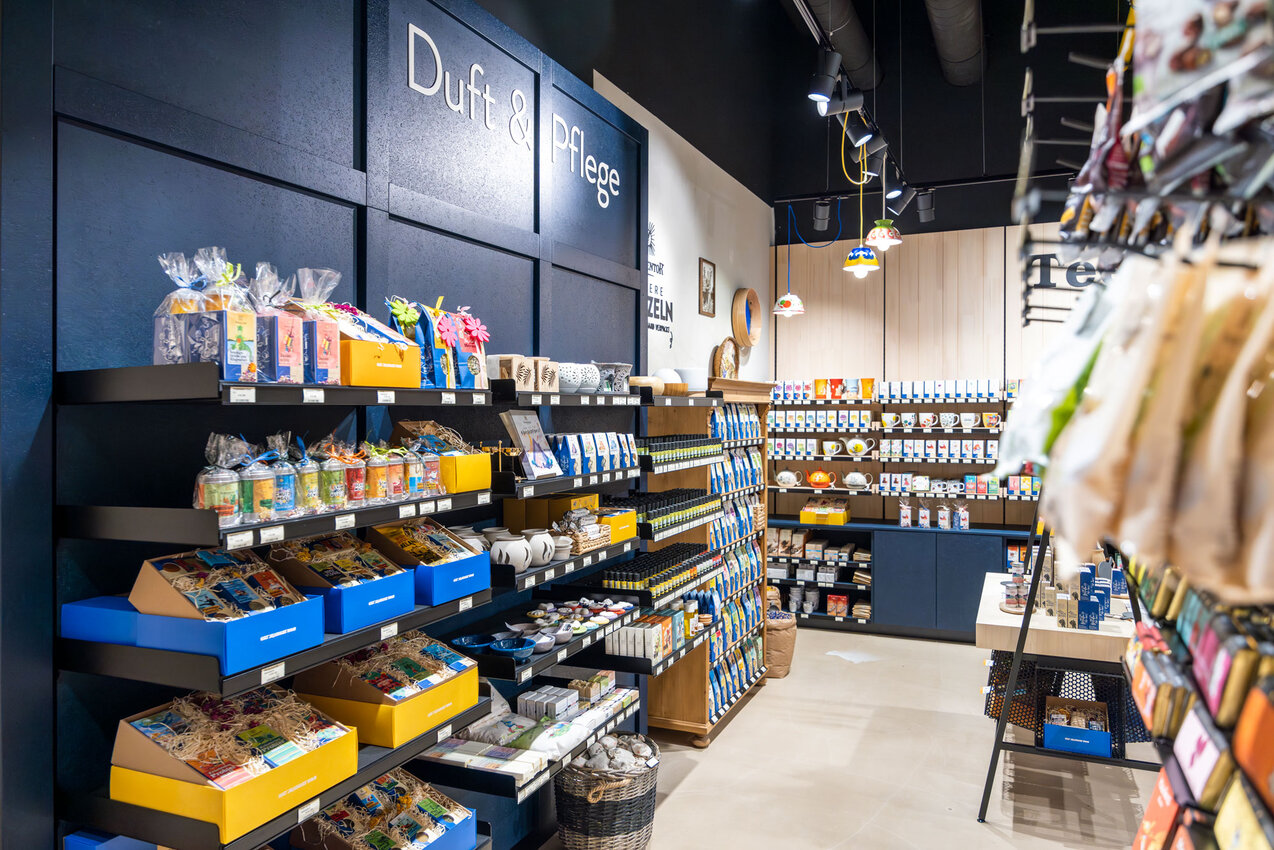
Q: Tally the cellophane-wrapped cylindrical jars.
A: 10